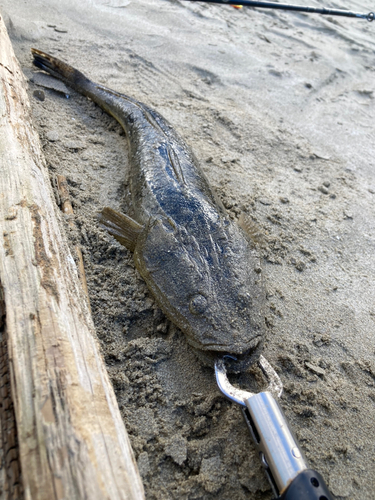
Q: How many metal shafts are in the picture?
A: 1